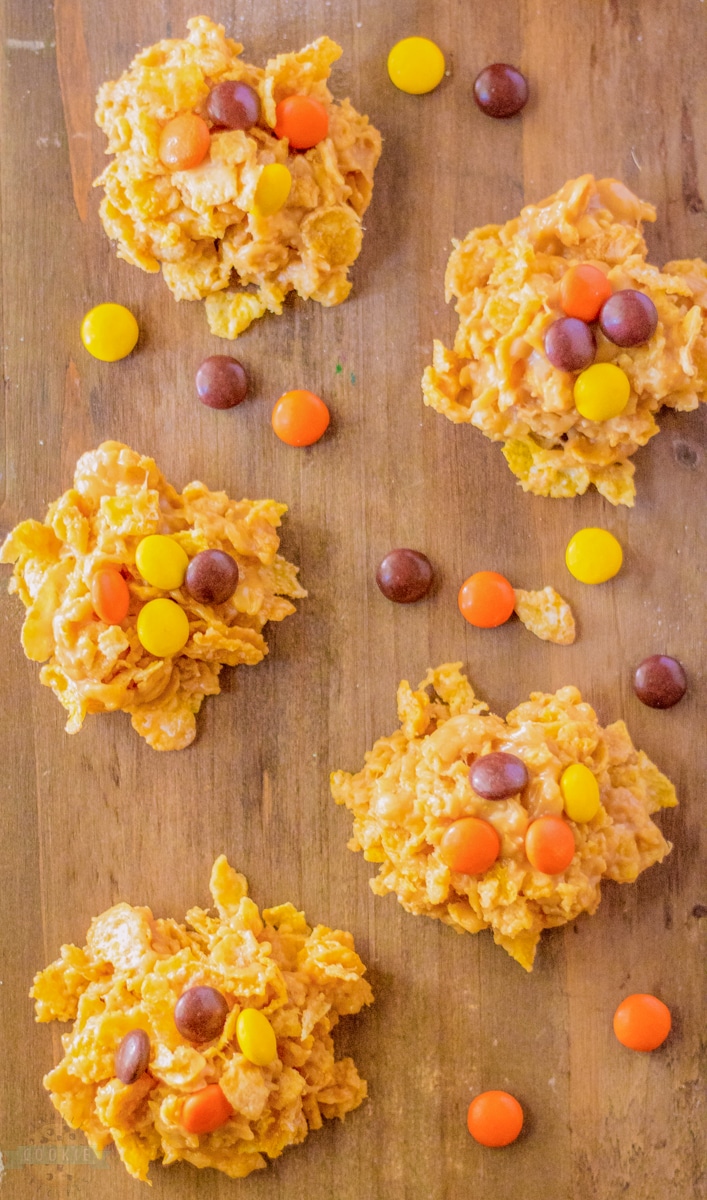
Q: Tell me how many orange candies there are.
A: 11